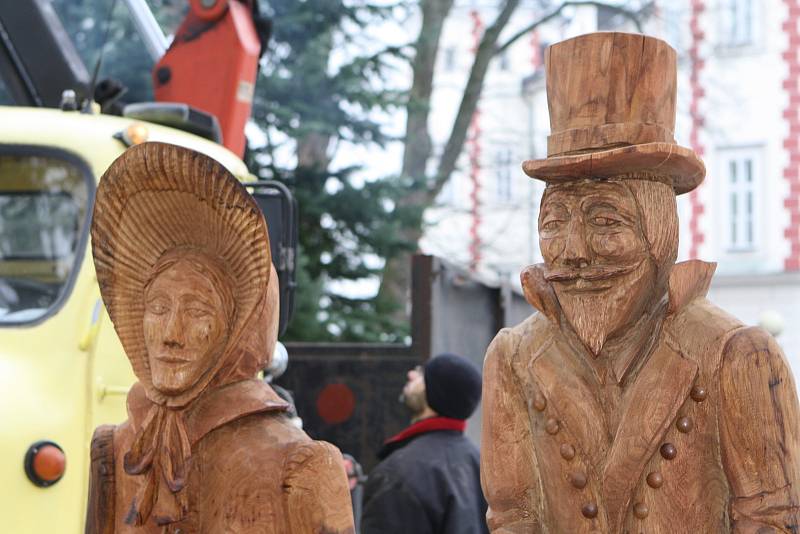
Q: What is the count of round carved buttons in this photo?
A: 10